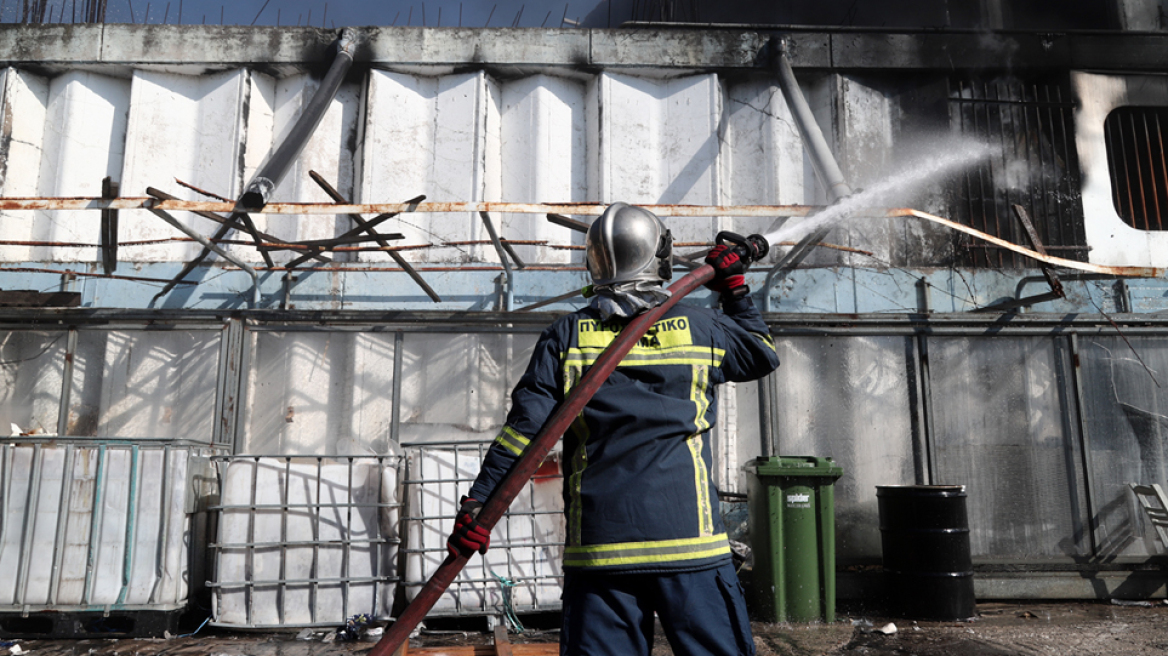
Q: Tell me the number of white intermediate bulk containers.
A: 3